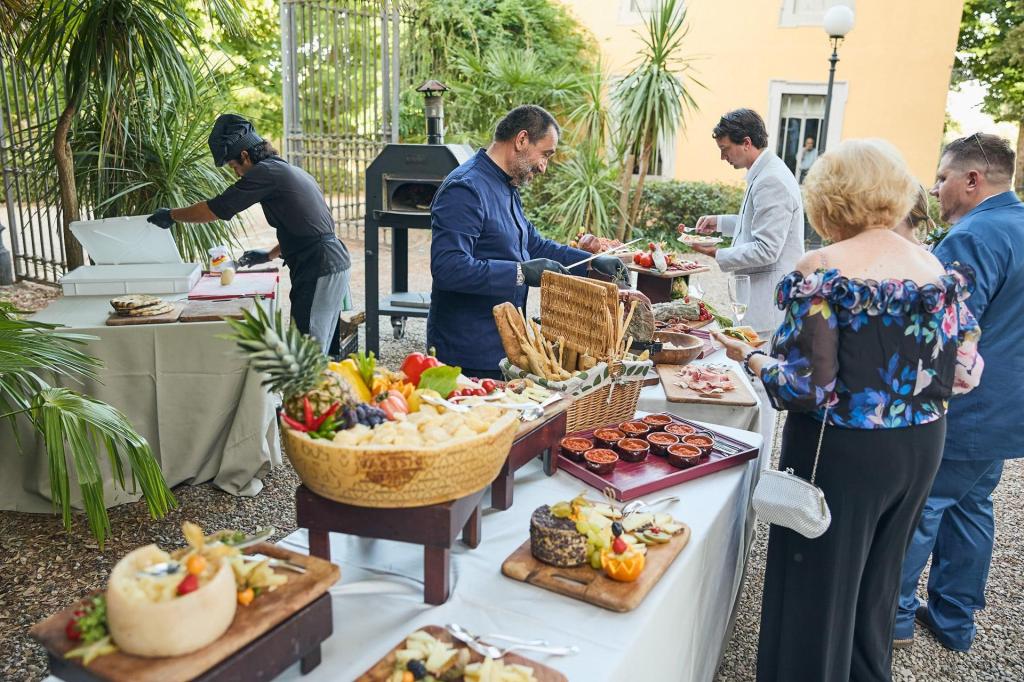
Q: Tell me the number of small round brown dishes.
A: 10